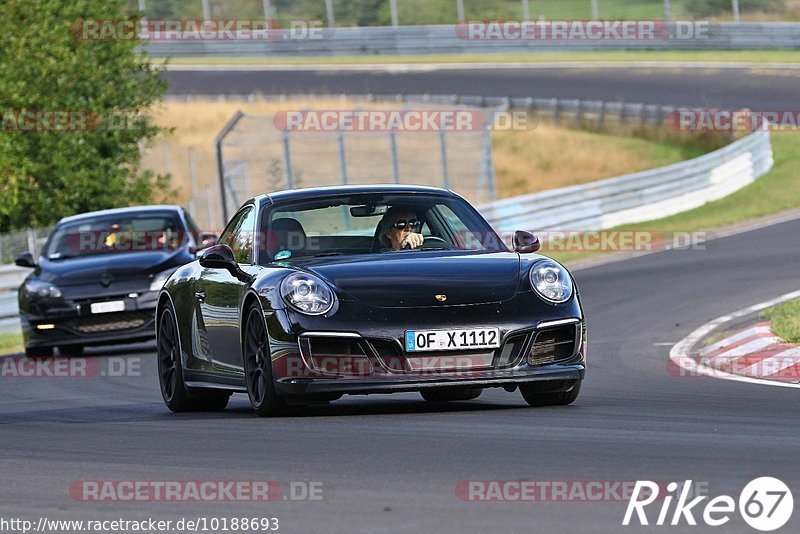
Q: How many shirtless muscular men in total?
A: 0